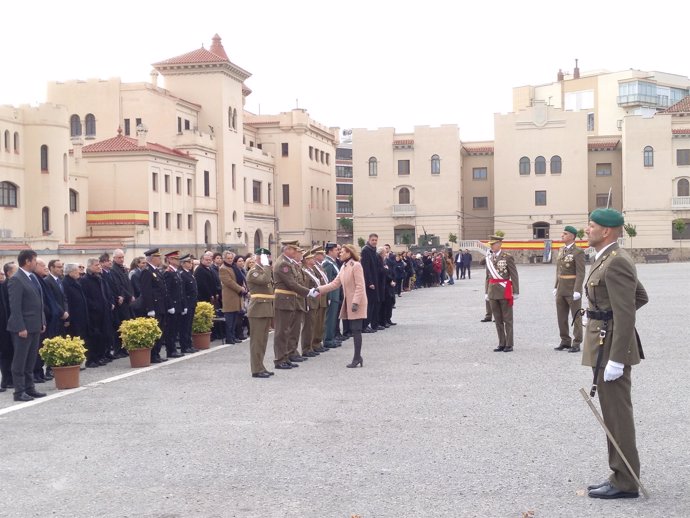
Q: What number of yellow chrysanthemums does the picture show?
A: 3